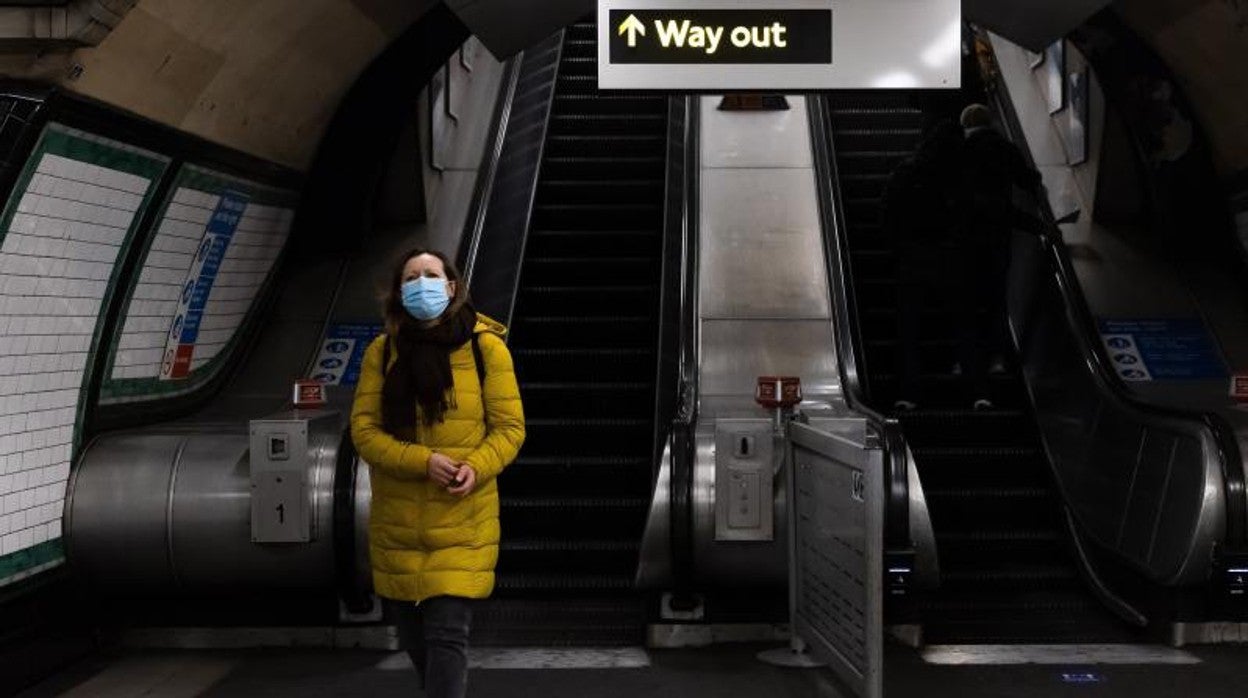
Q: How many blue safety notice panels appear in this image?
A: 3